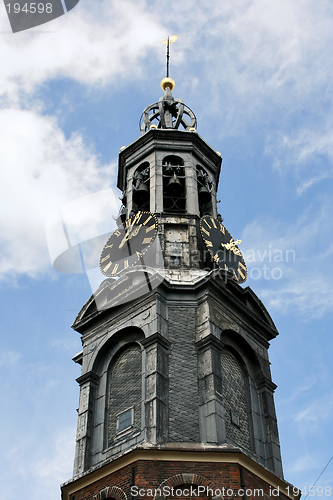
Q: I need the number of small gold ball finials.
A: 4